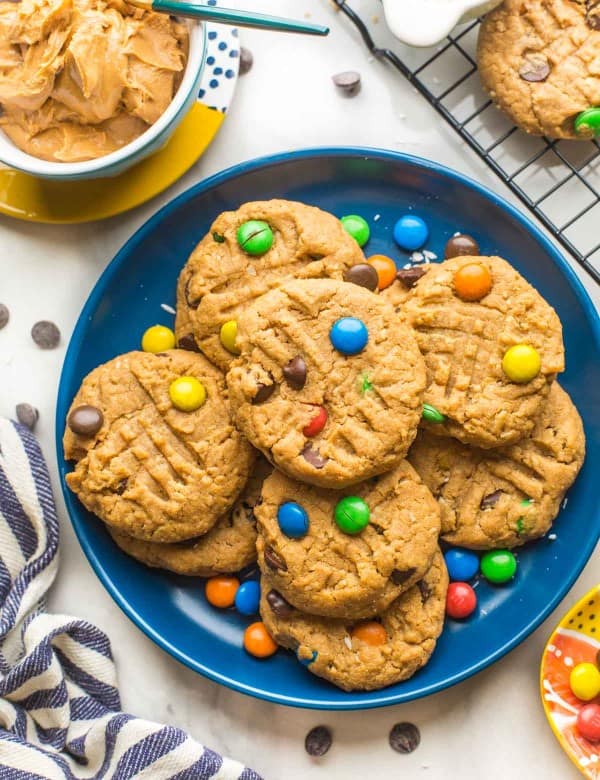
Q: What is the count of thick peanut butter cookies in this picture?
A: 9